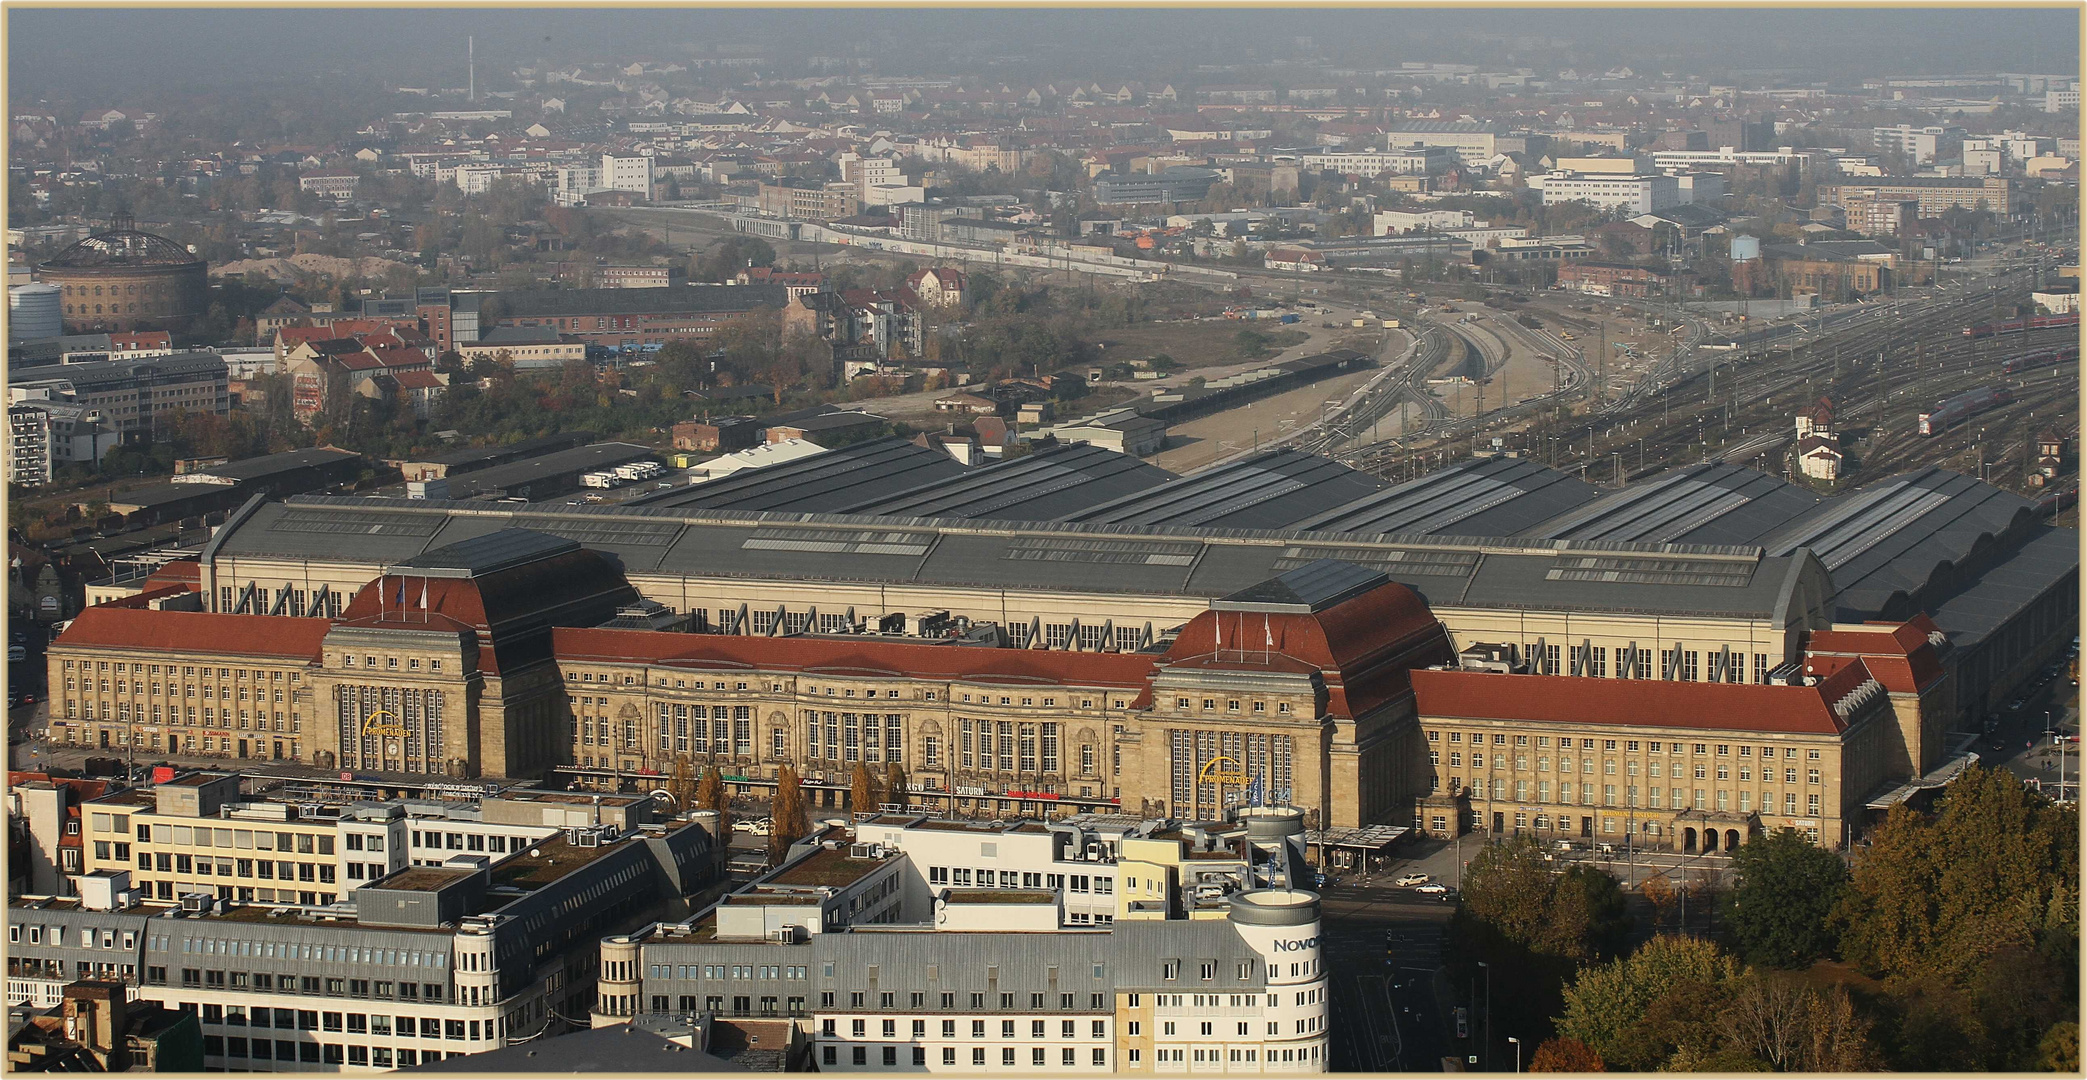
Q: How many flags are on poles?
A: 7